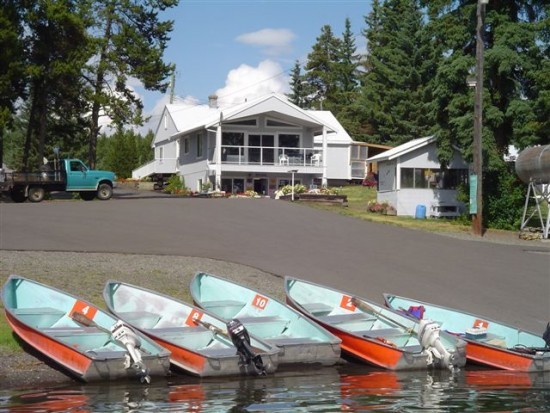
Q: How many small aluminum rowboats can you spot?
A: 5